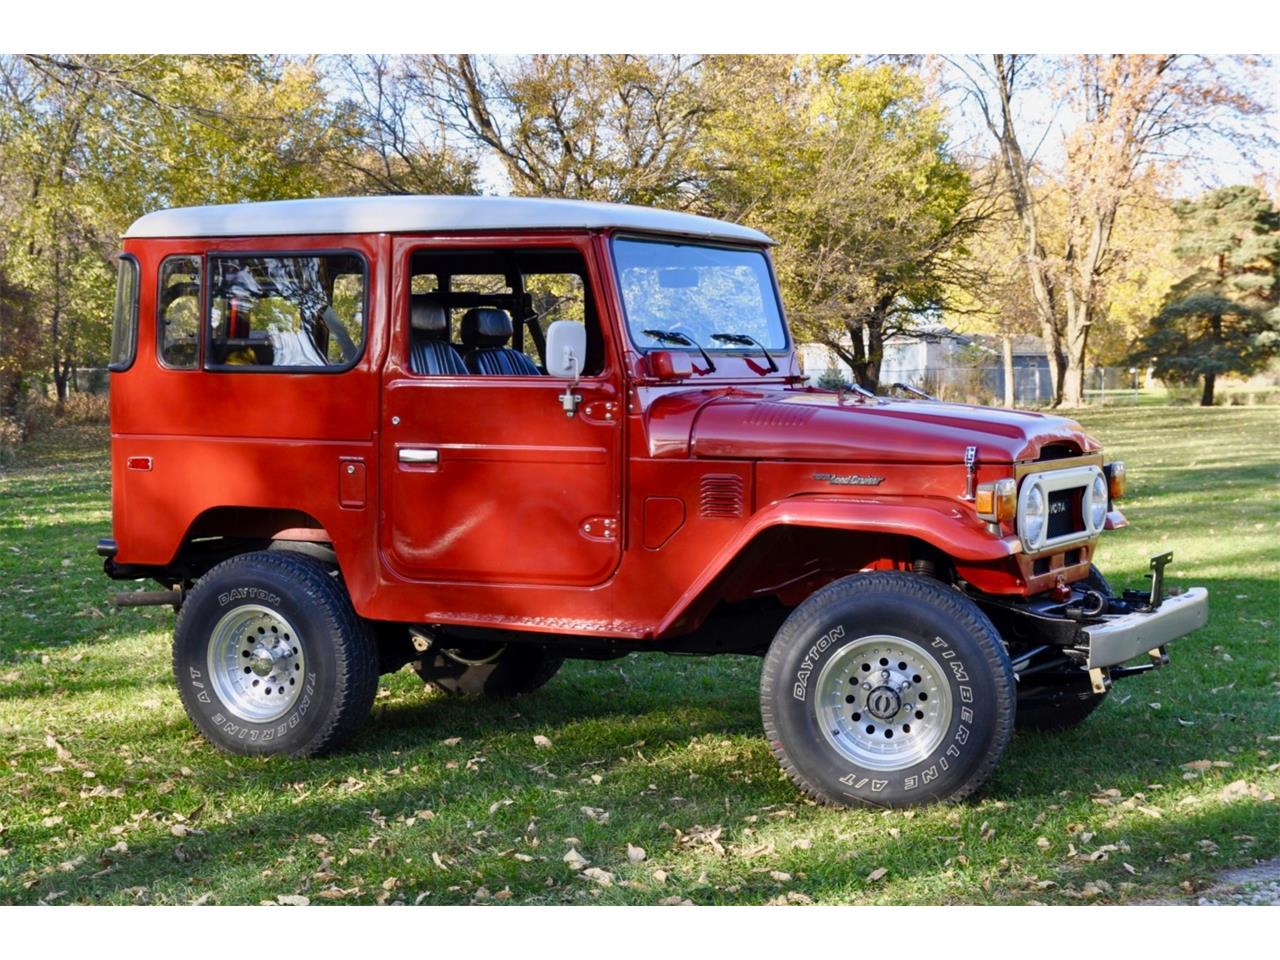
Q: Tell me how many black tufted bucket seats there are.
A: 2